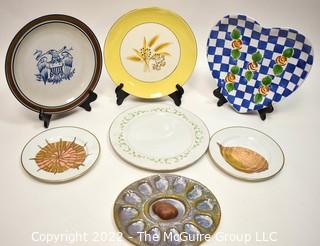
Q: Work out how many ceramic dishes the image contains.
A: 7